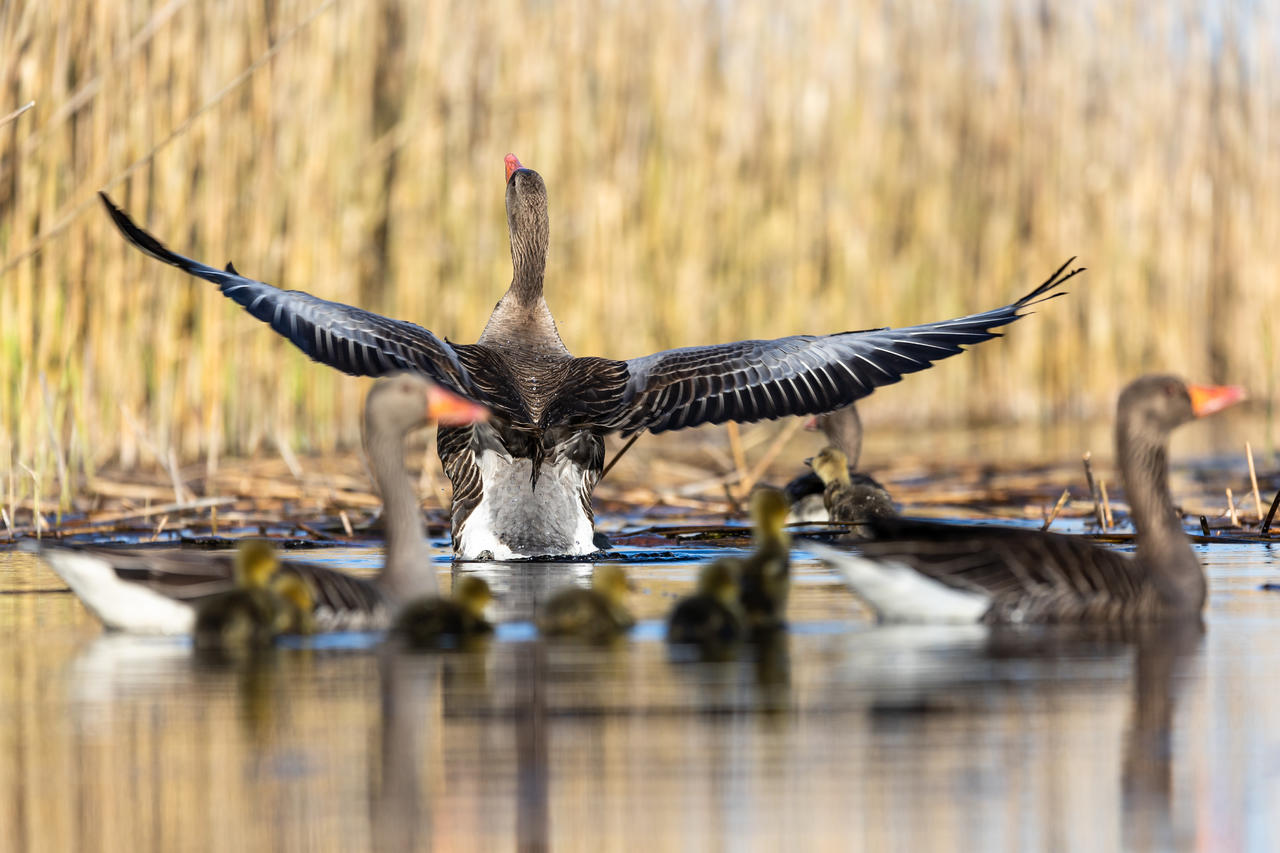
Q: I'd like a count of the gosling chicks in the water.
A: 7